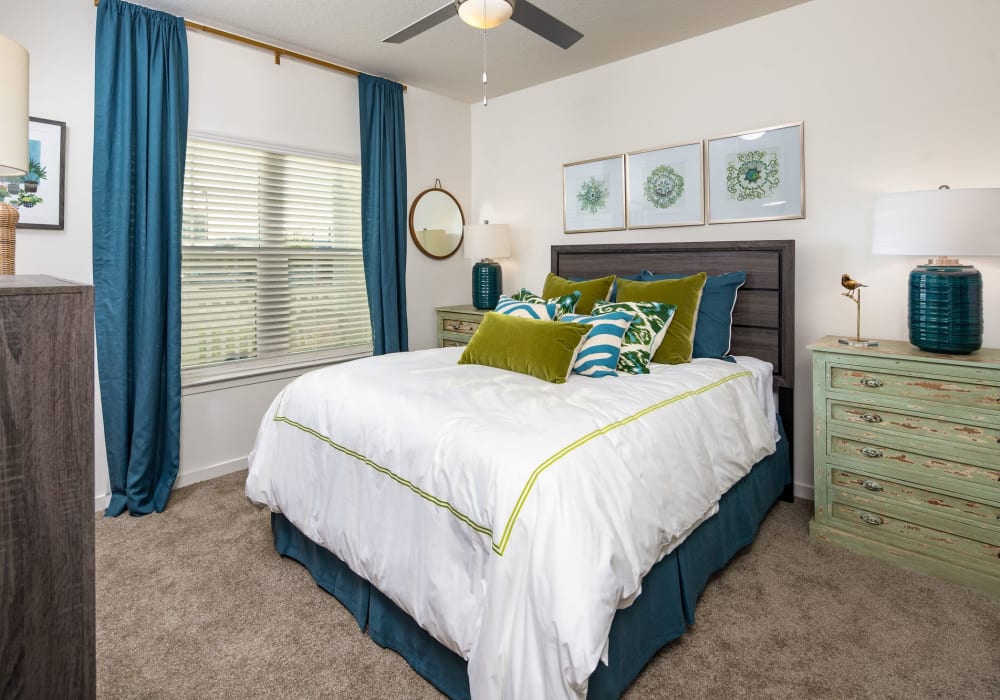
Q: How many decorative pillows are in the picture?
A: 9